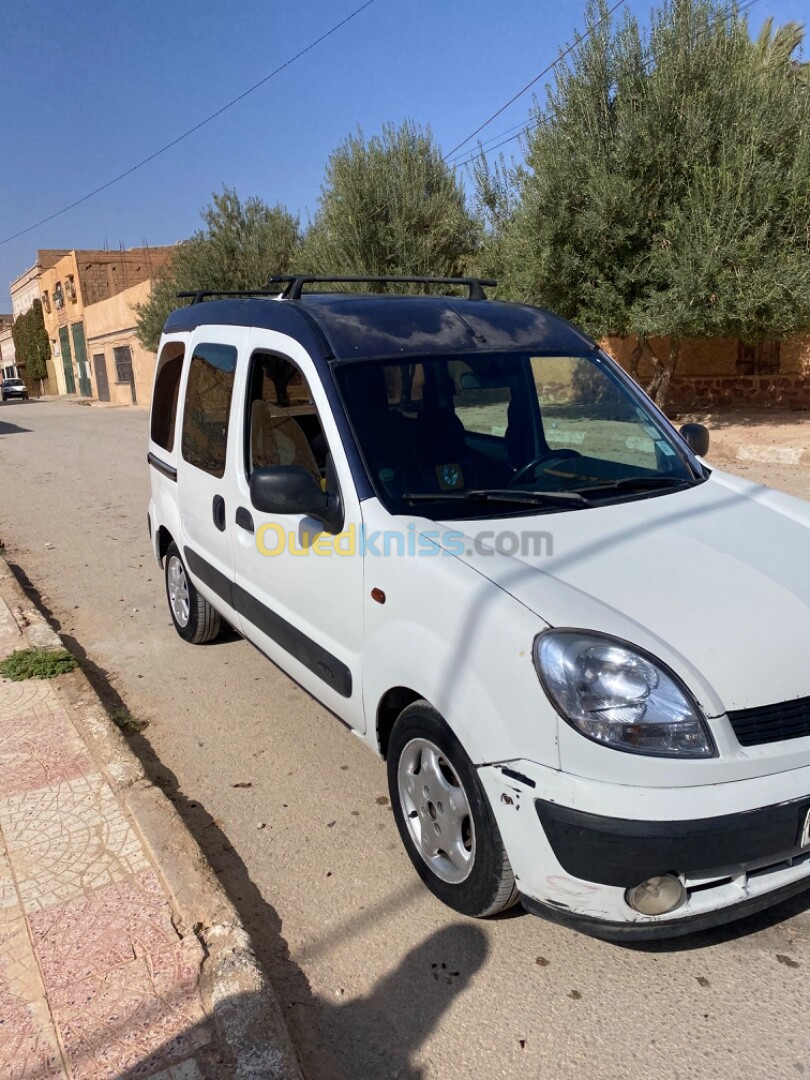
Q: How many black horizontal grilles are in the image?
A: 1